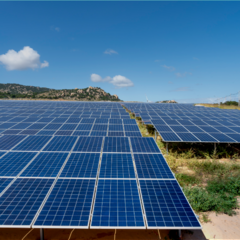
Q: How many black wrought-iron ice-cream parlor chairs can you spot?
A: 0